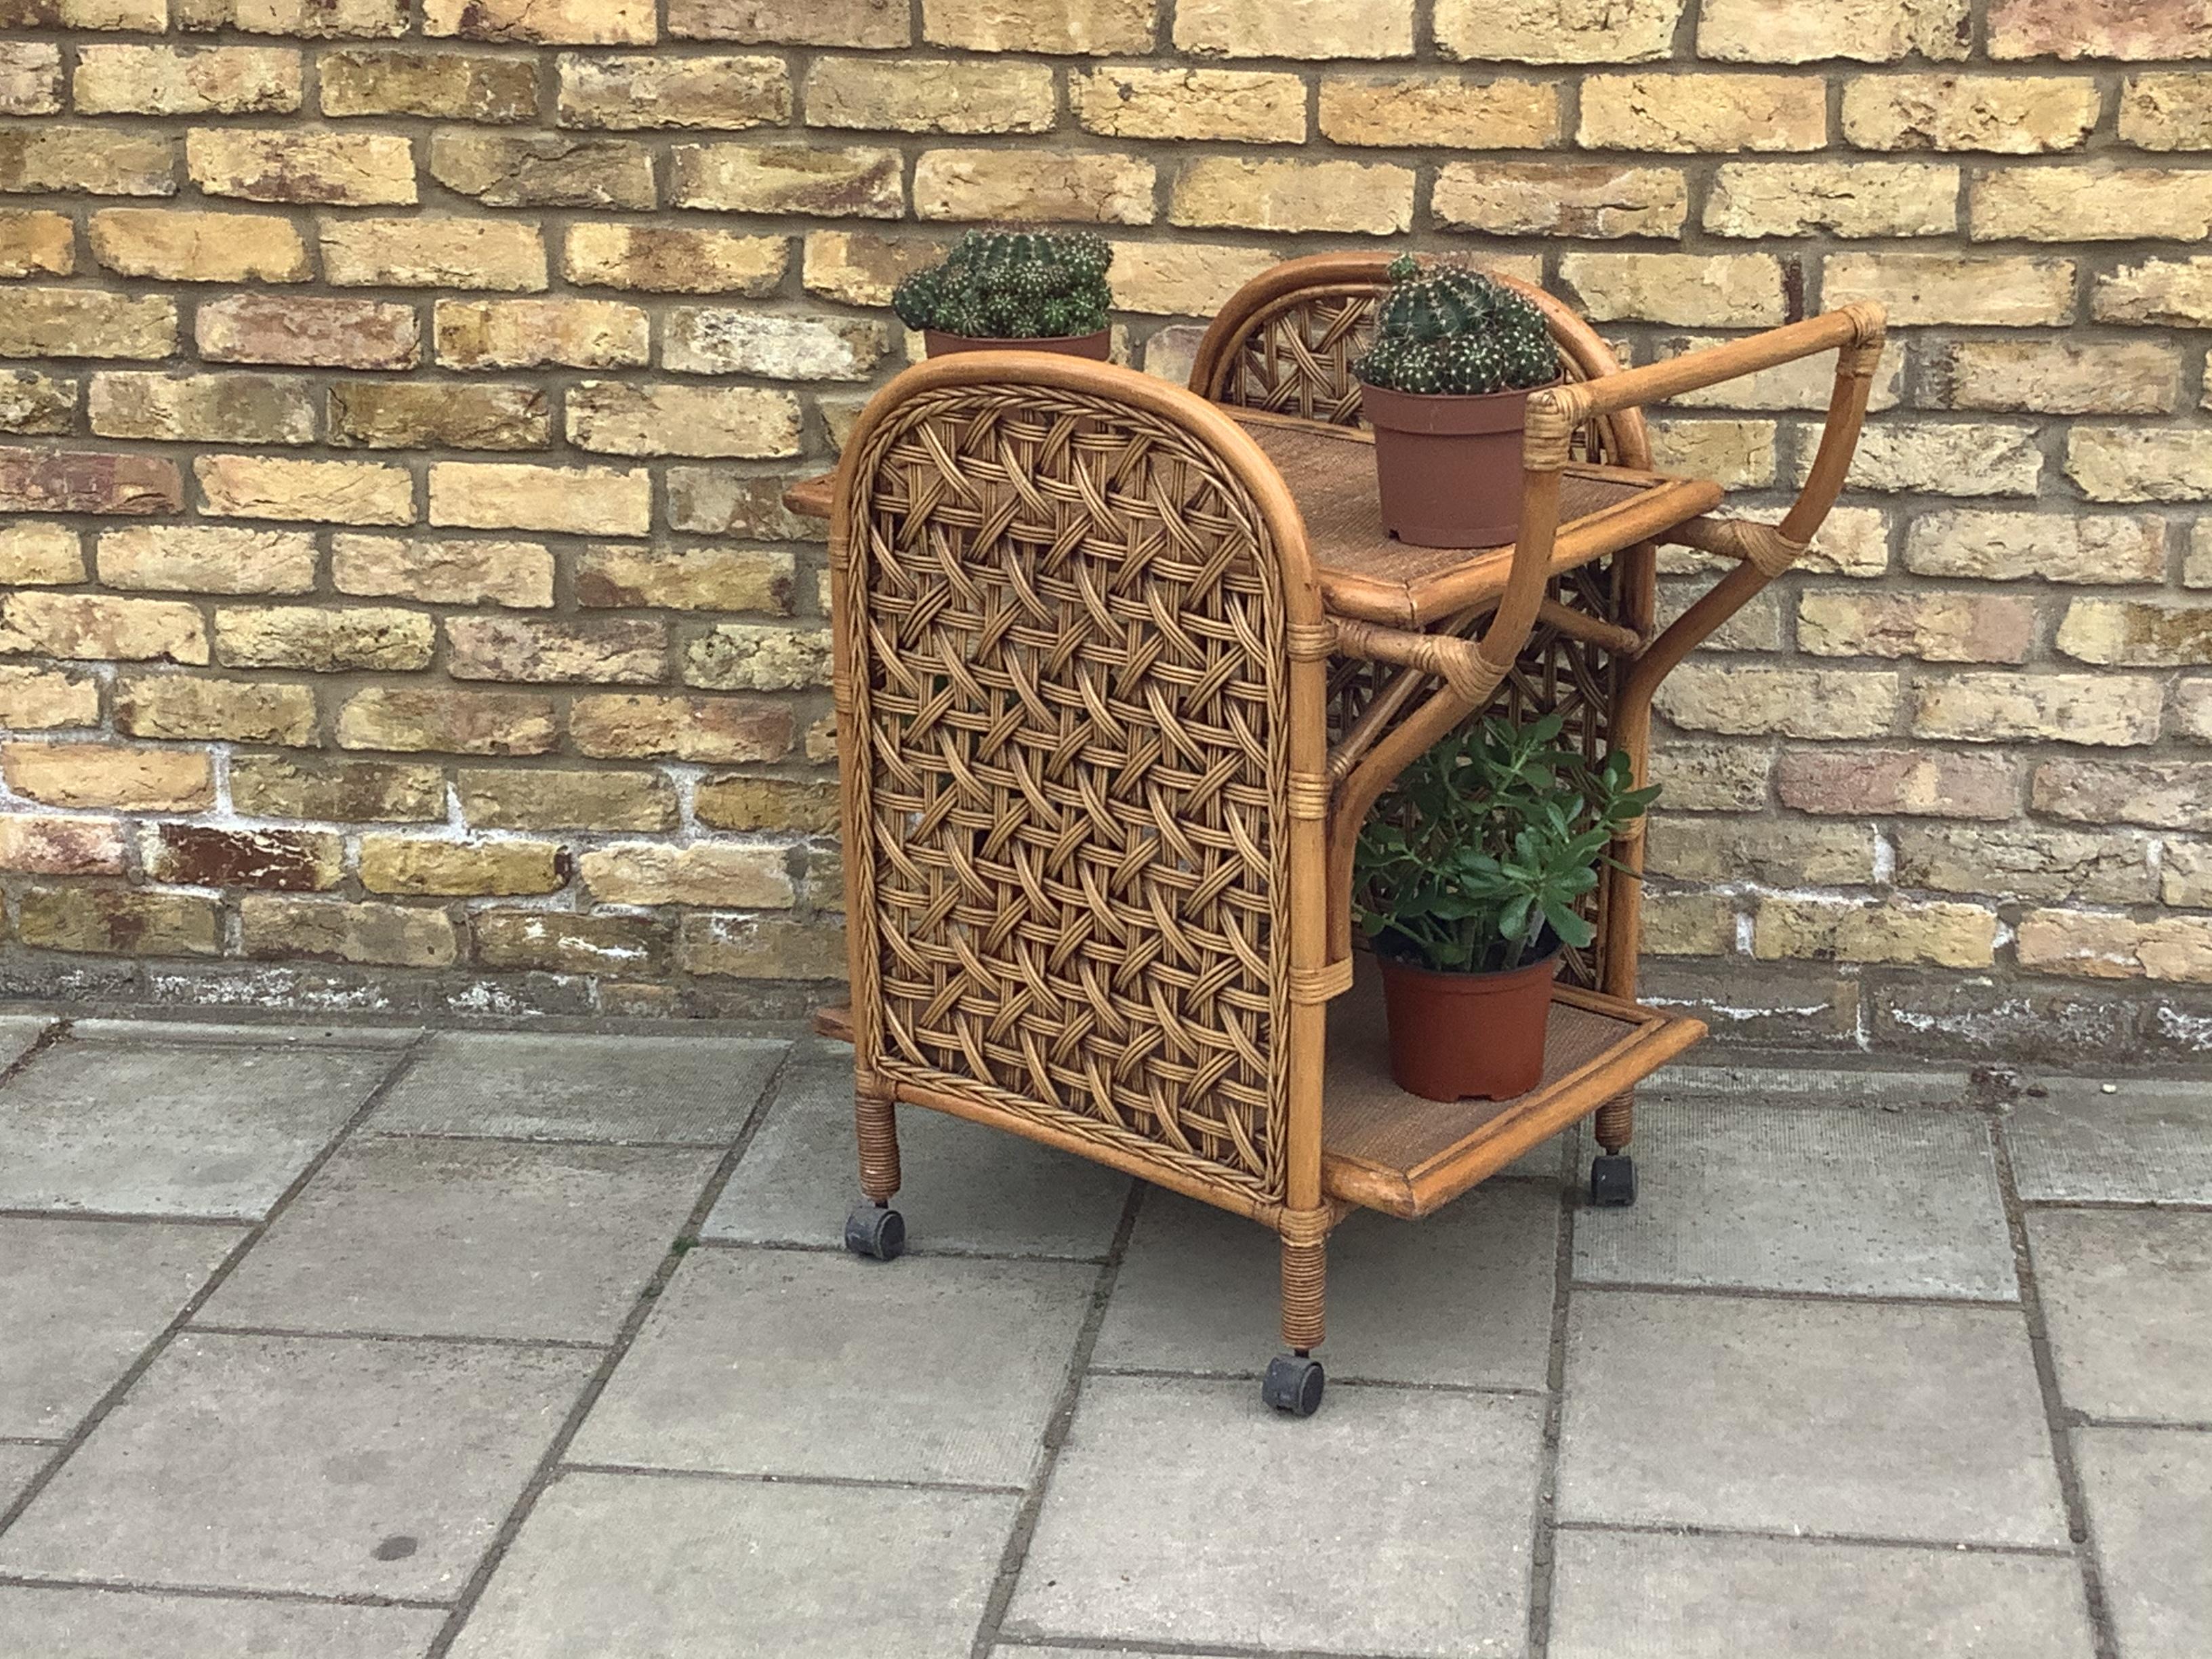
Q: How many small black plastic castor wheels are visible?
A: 3